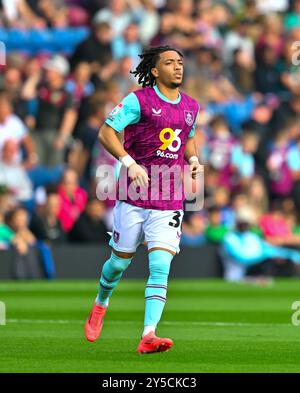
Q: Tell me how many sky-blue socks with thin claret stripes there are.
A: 2